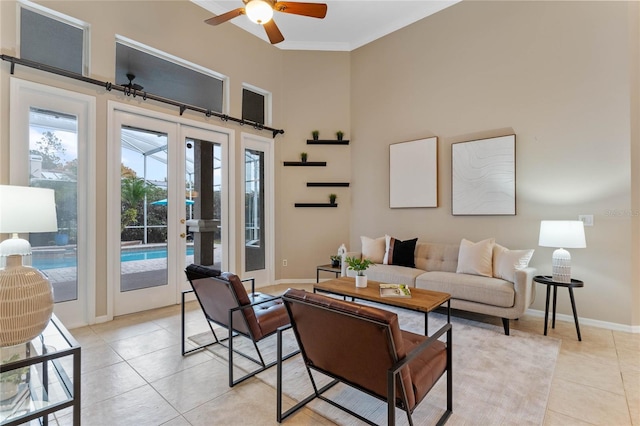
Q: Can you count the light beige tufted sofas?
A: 1